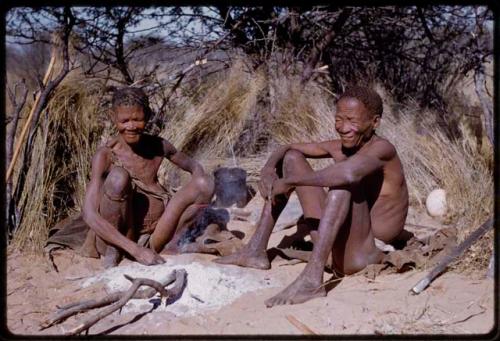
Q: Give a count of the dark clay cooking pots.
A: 1